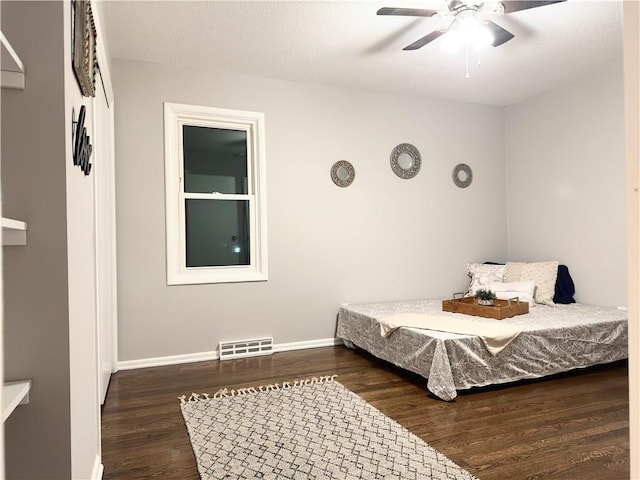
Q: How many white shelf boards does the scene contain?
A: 3